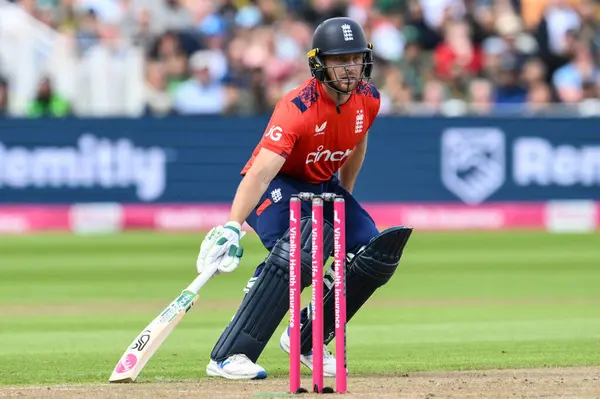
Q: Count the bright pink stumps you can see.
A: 3